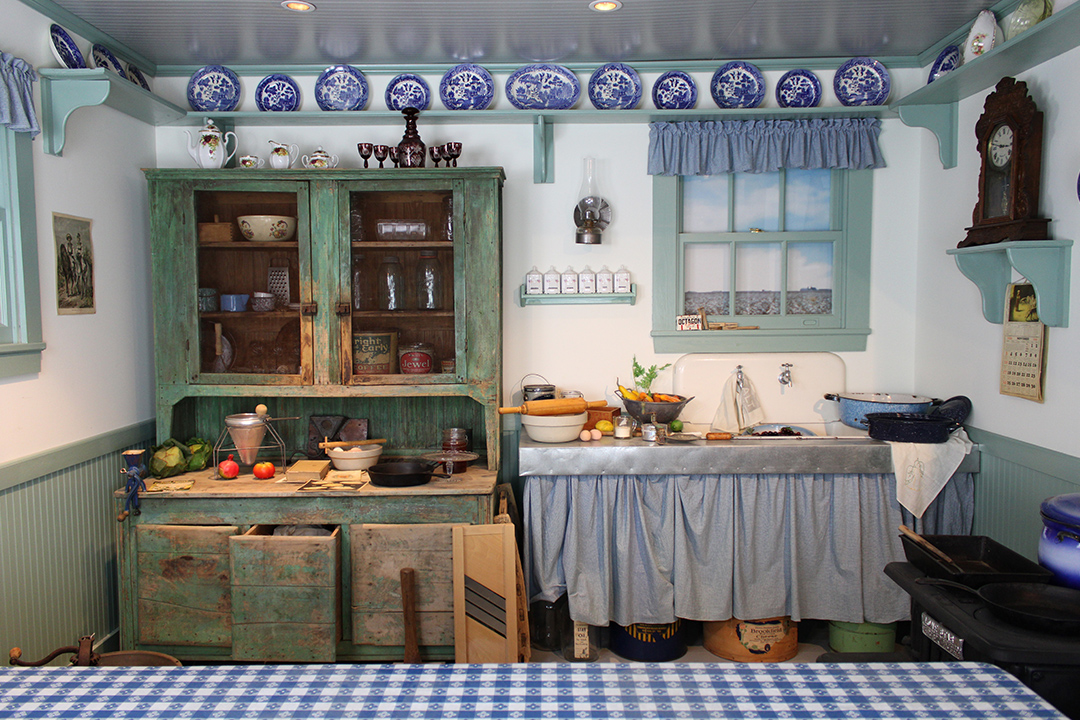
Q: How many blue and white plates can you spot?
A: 15